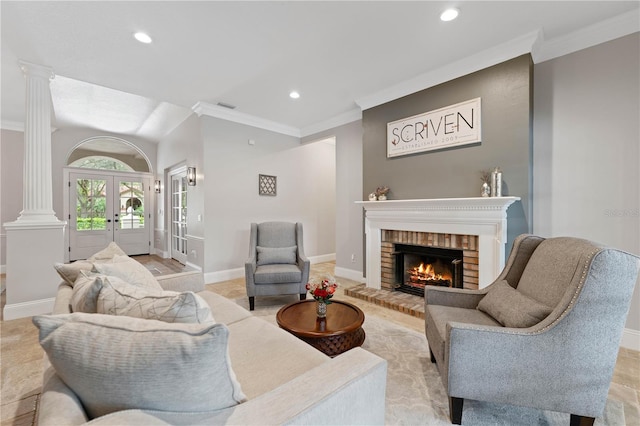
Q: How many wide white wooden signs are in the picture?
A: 1